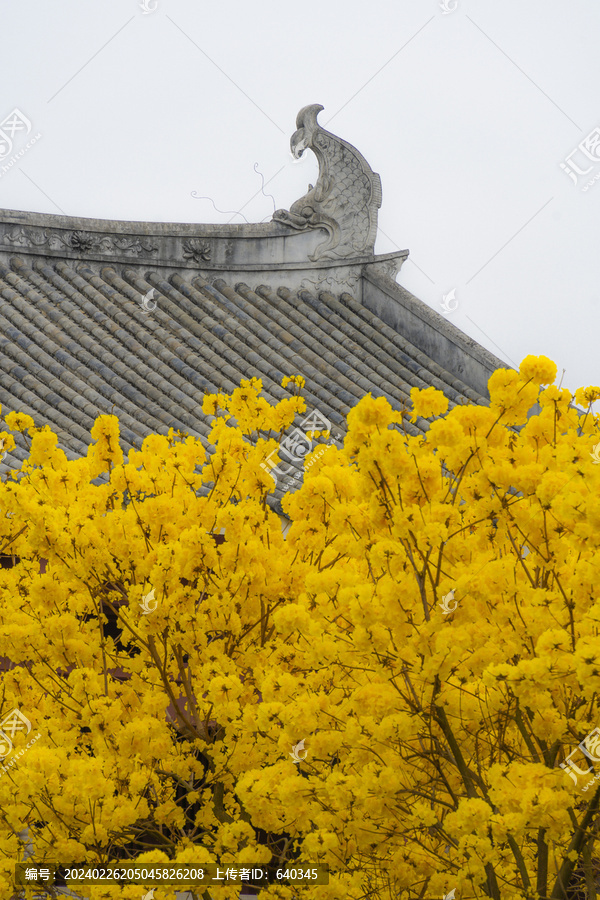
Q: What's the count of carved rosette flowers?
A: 2